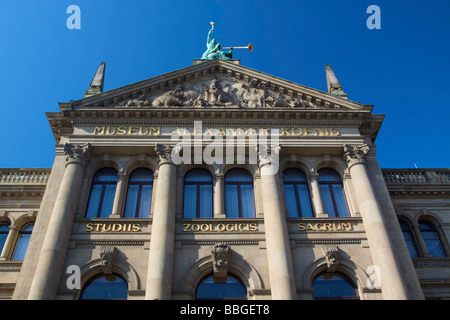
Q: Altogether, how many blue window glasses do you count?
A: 13